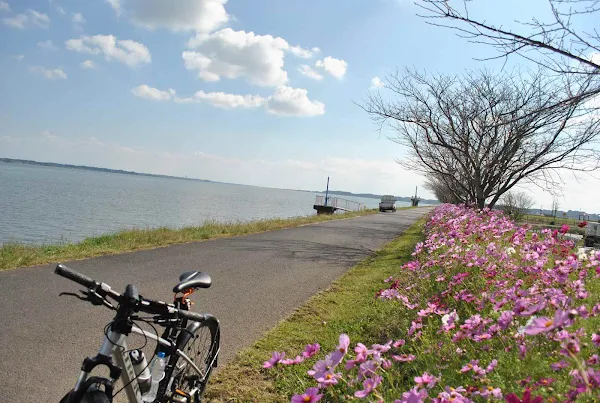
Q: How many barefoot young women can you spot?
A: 0